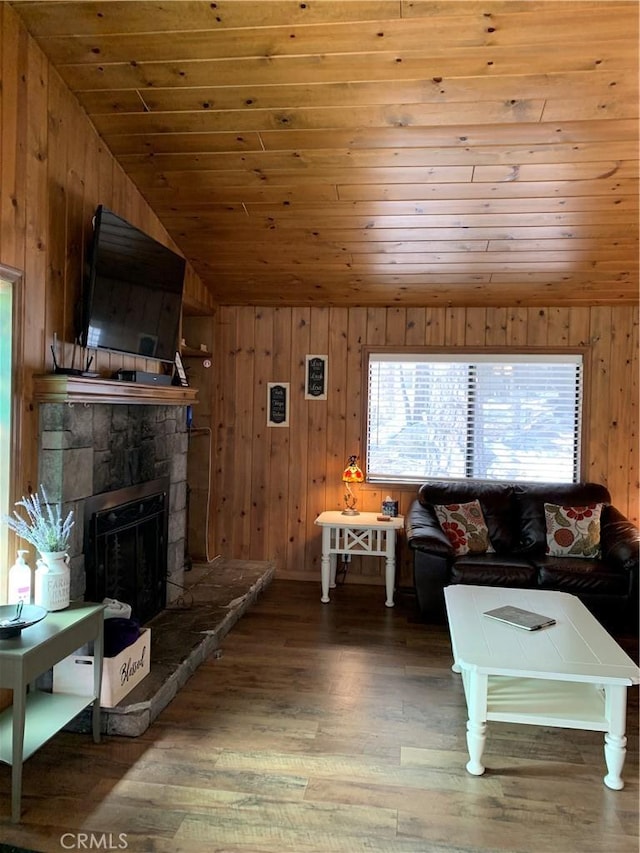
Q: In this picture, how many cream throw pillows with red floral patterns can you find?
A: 2